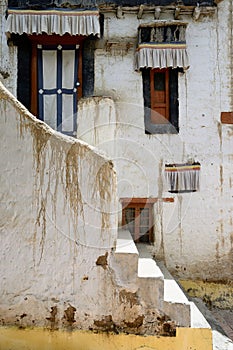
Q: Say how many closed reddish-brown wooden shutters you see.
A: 1